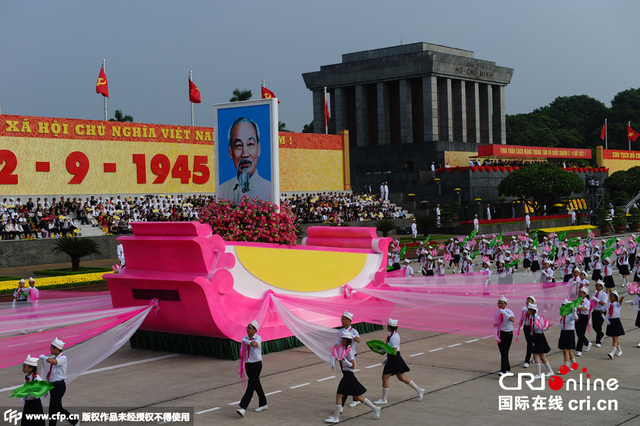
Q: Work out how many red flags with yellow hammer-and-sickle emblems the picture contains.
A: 2